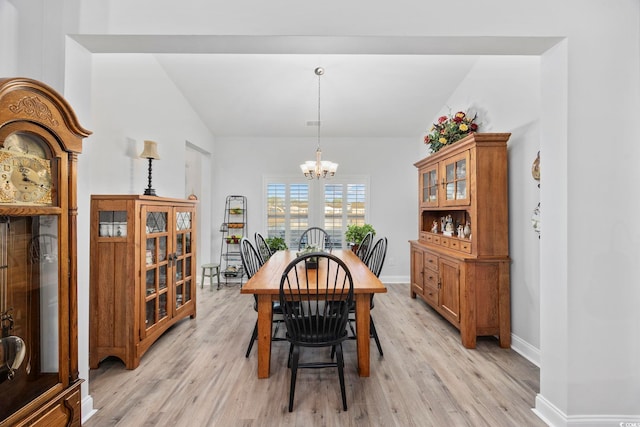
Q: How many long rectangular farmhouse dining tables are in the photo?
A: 1